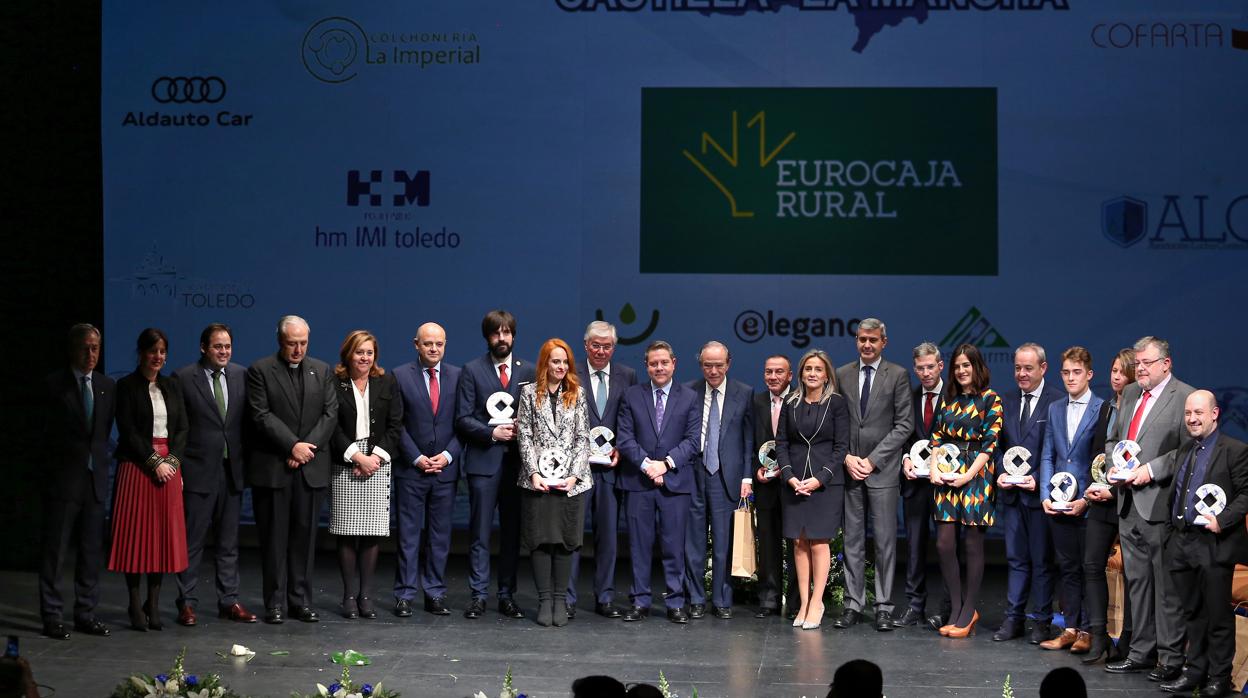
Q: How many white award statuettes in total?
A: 11